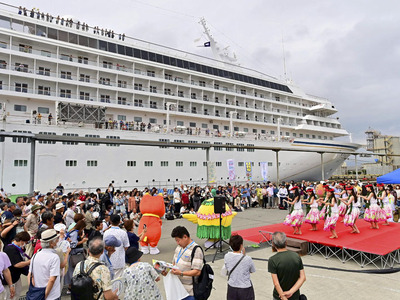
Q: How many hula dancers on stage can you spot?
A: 8